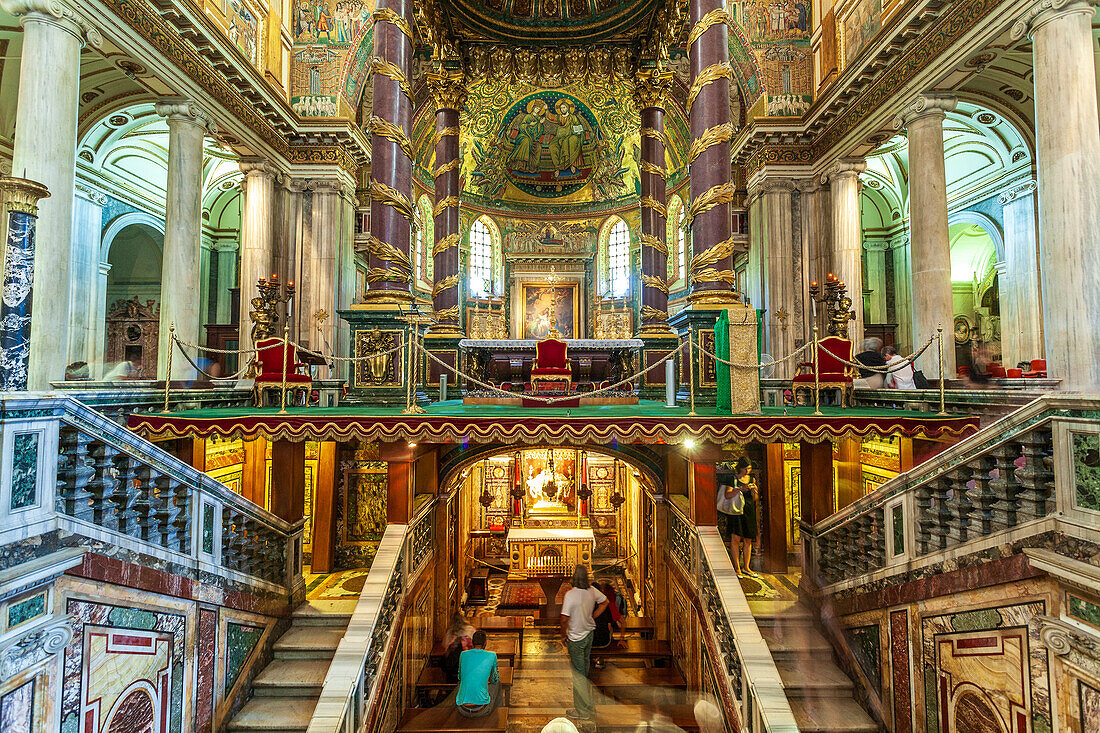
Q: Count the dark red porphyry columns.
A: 4